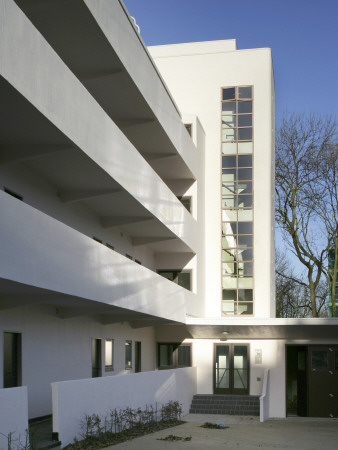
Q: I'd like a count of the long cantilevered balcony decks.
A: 3